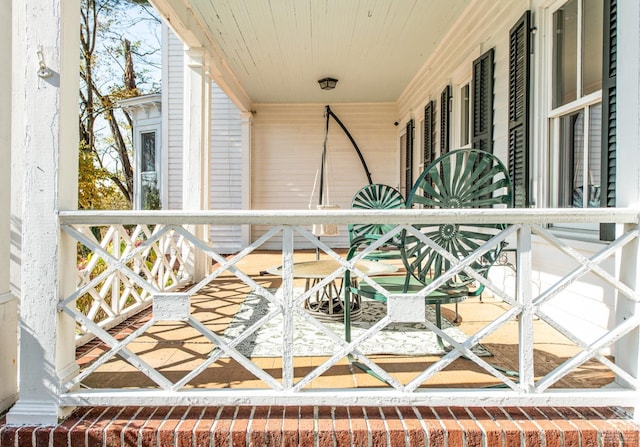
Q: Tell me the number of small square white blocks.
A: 2